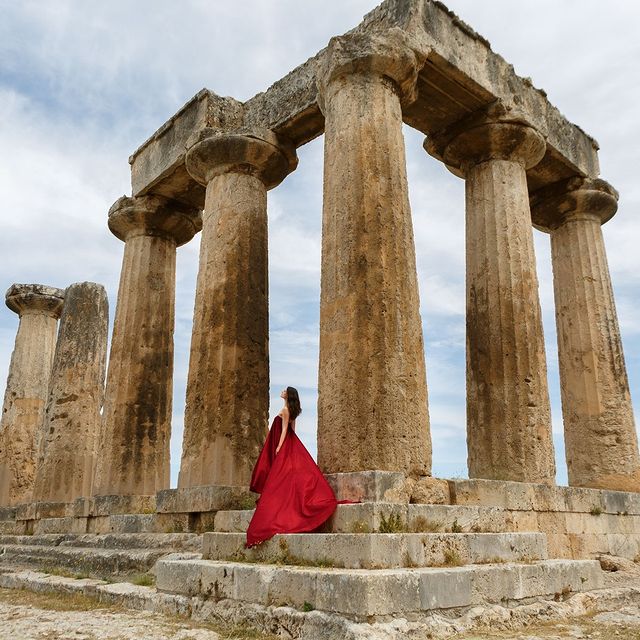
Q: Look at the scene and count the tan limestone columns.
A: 7